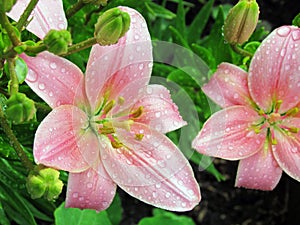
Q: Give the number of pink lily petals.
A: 13